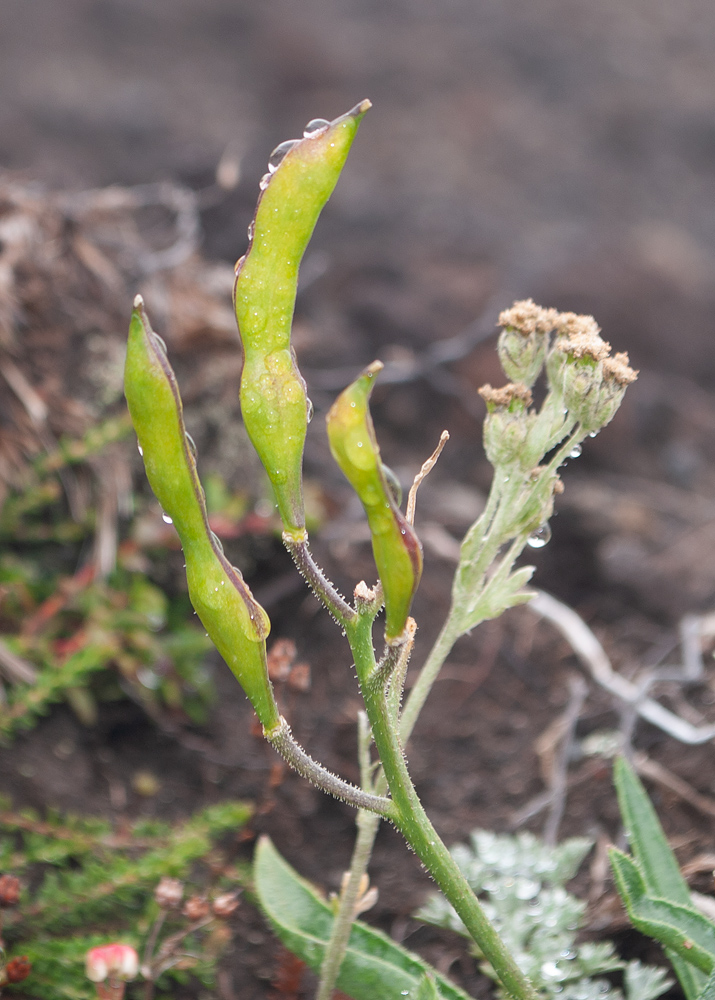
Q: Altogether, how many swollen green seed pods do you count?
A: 3